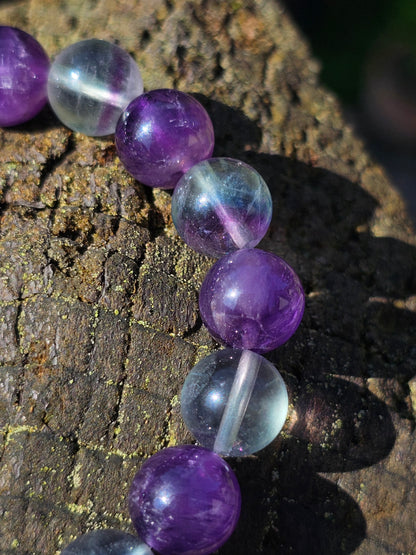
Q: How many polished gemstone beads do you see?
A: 8